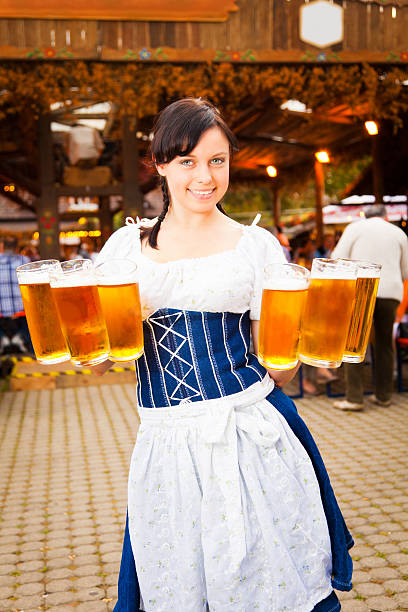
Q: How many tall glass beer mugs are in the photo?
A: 6